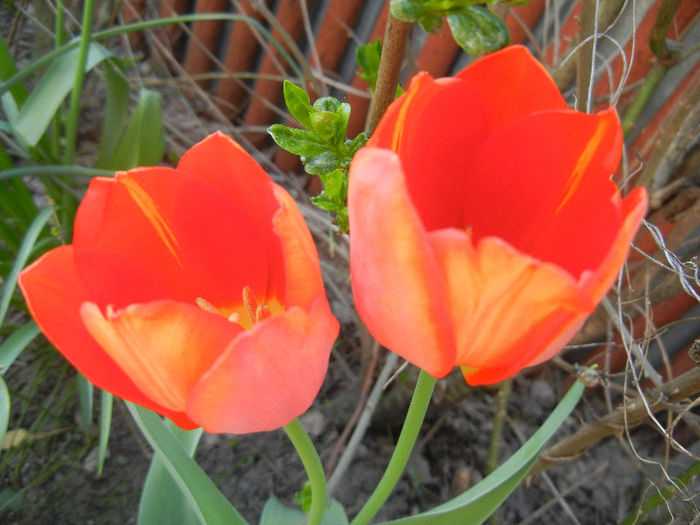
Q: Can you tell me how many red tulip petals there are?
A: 12